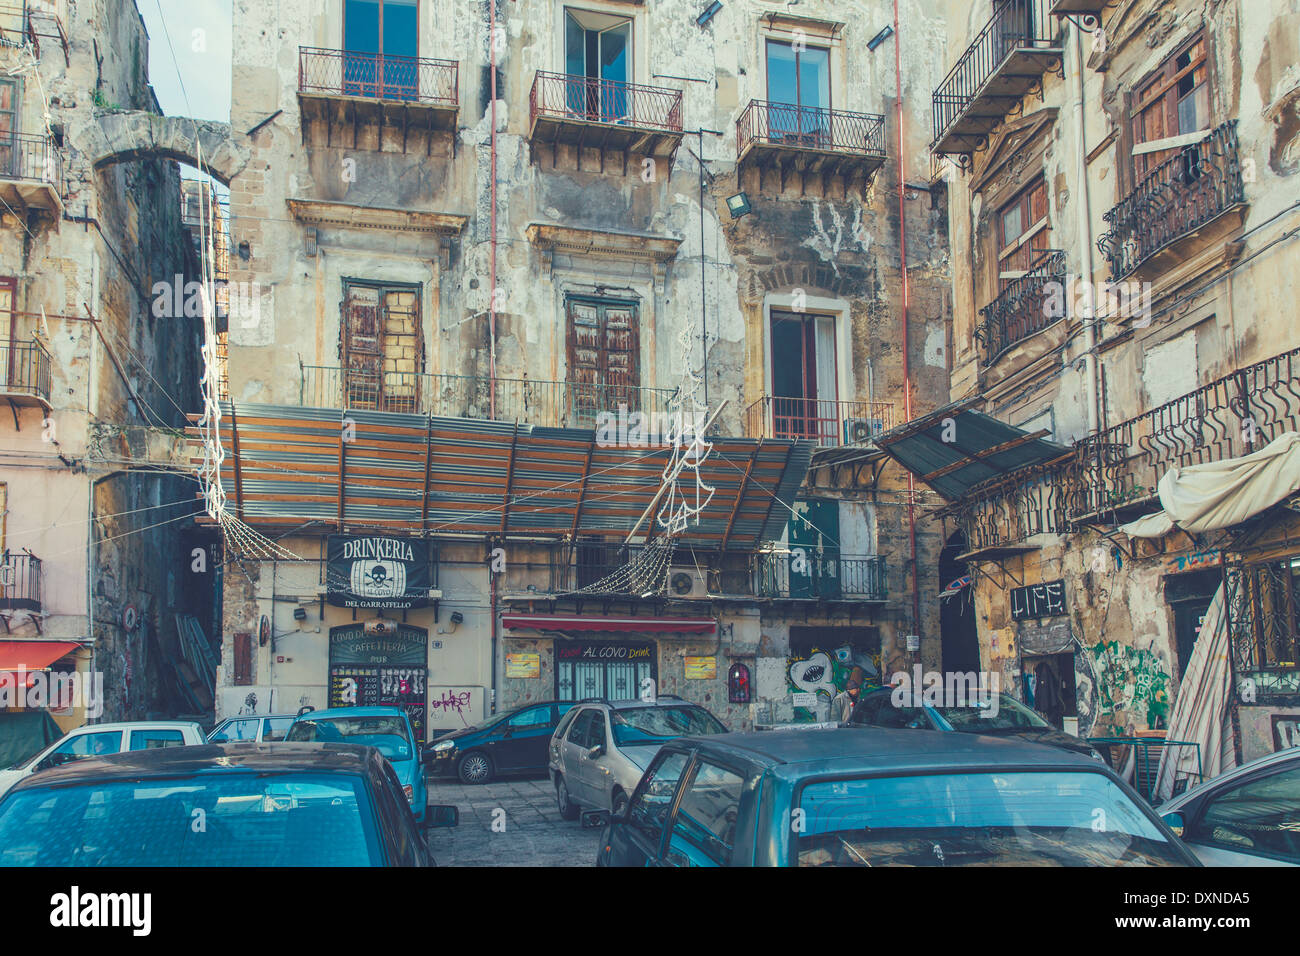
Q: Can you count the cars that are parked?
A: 9